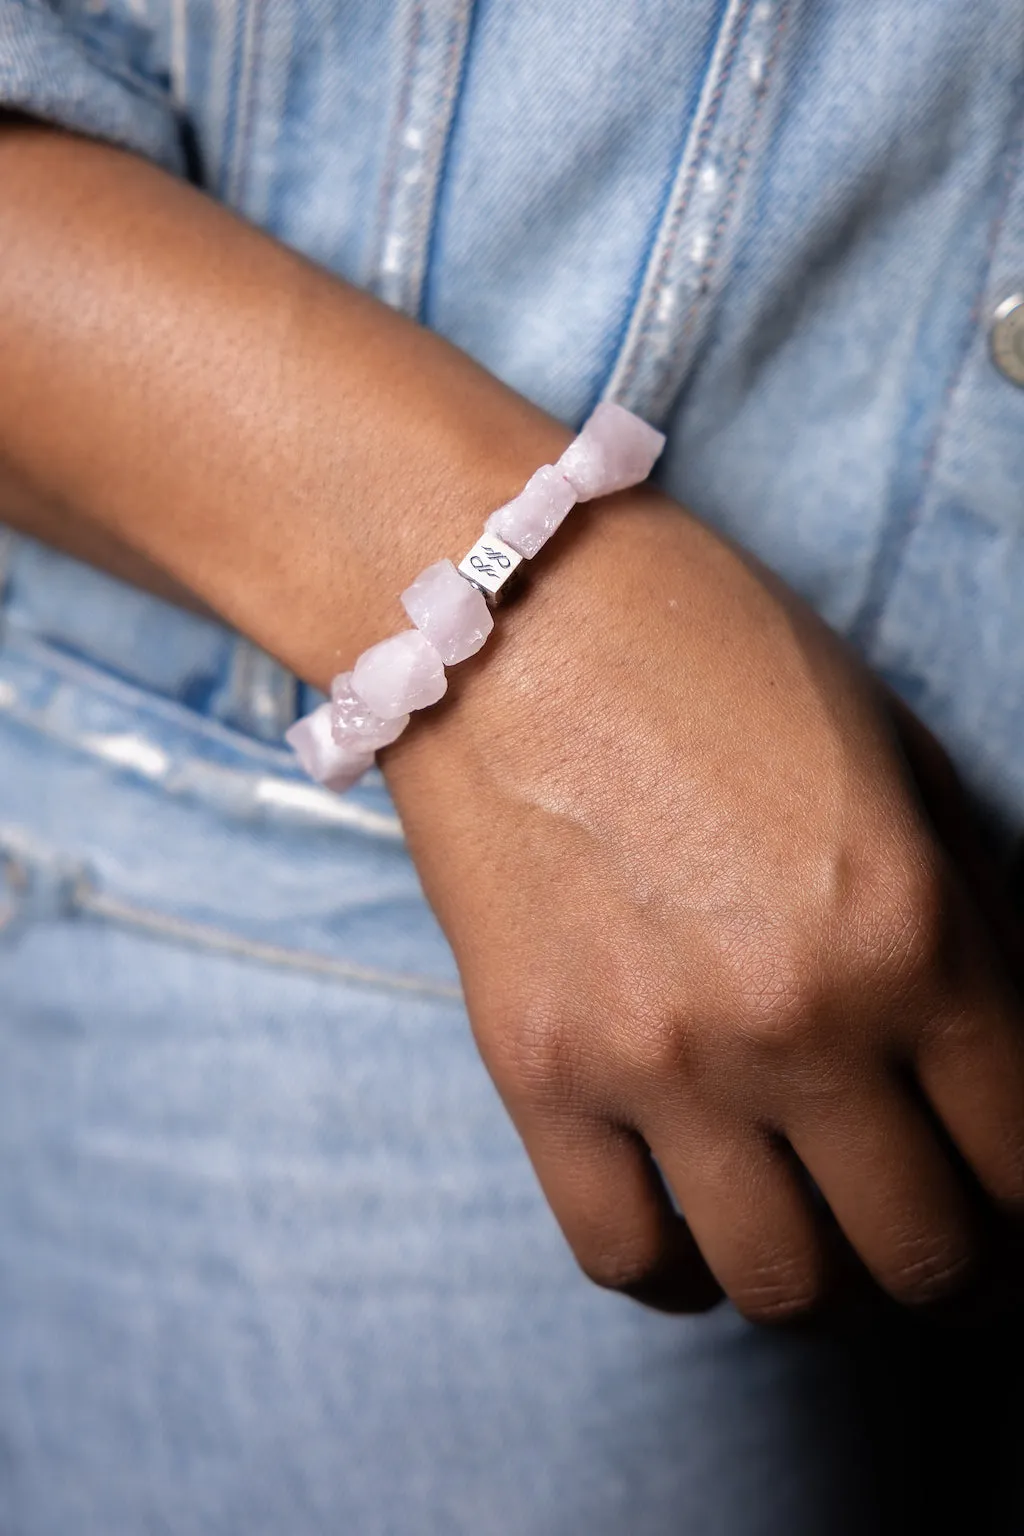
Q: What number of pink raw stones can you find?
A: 6